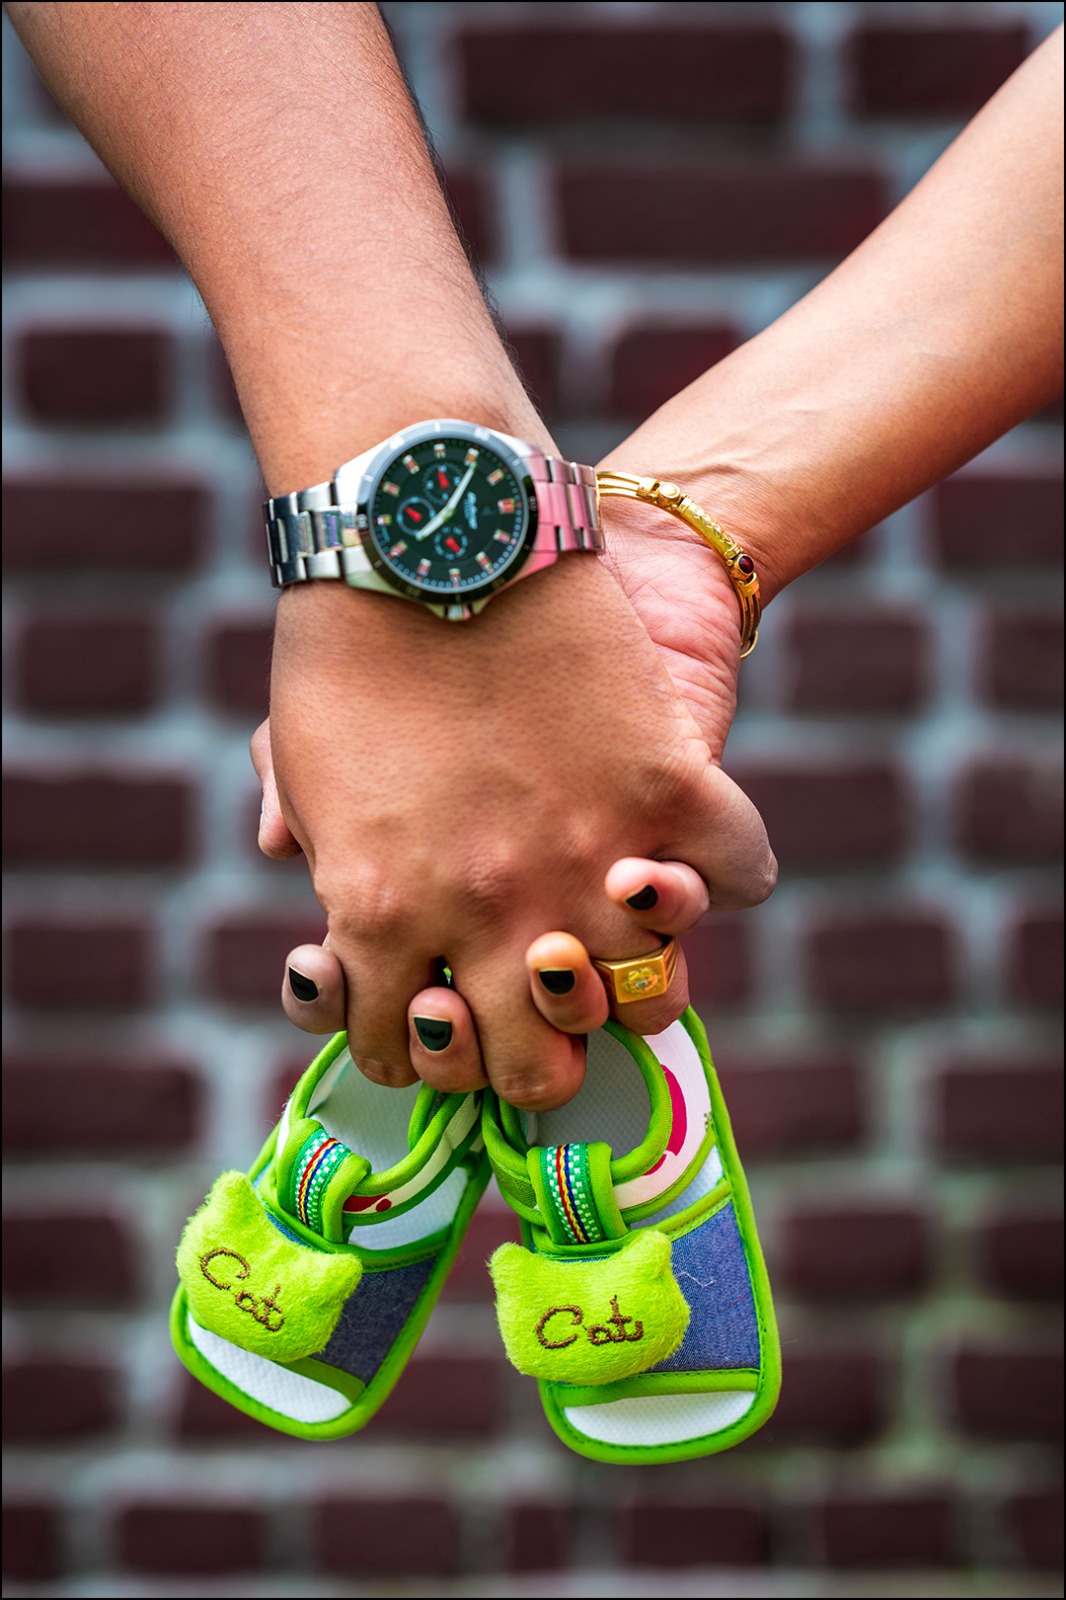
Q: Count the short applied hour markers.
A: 12